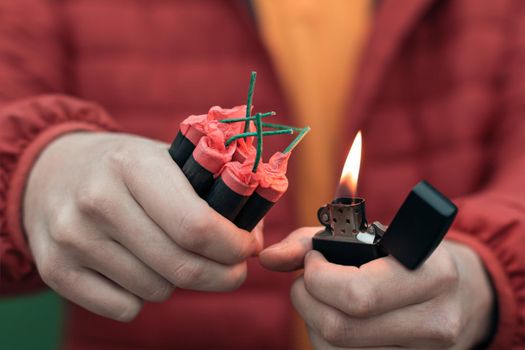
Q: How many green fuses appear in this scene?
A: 6